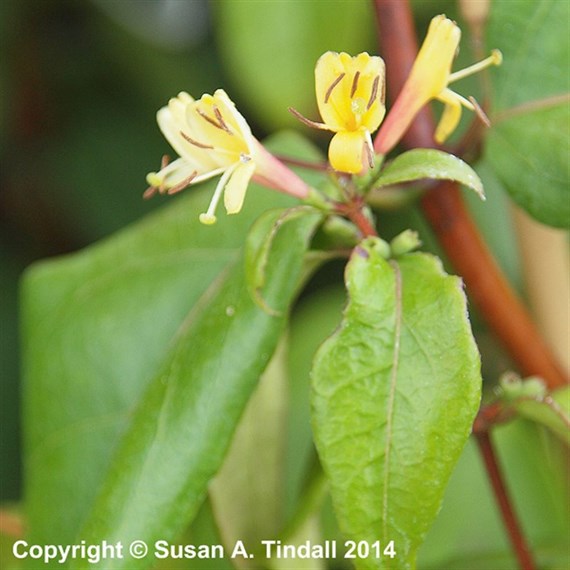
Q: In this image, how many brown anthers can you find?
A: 12